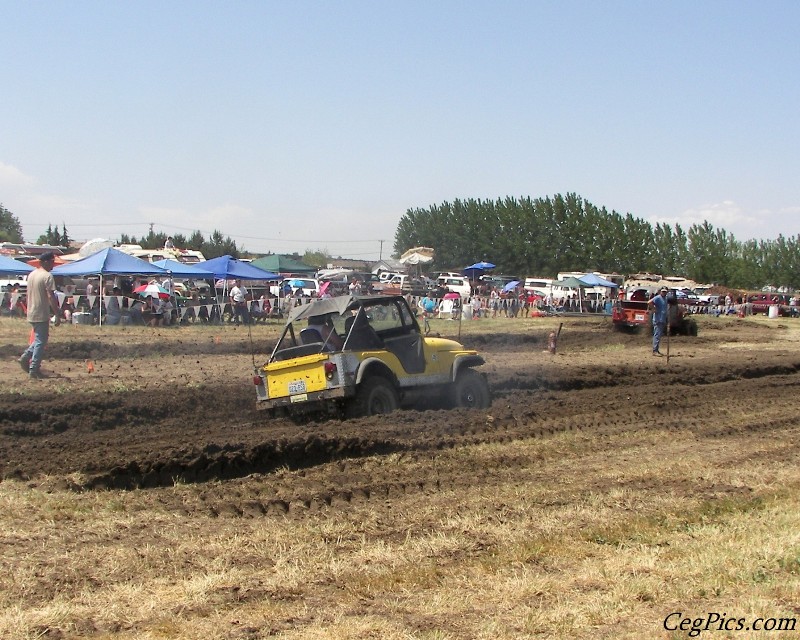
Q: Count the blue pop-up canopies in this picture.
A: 5